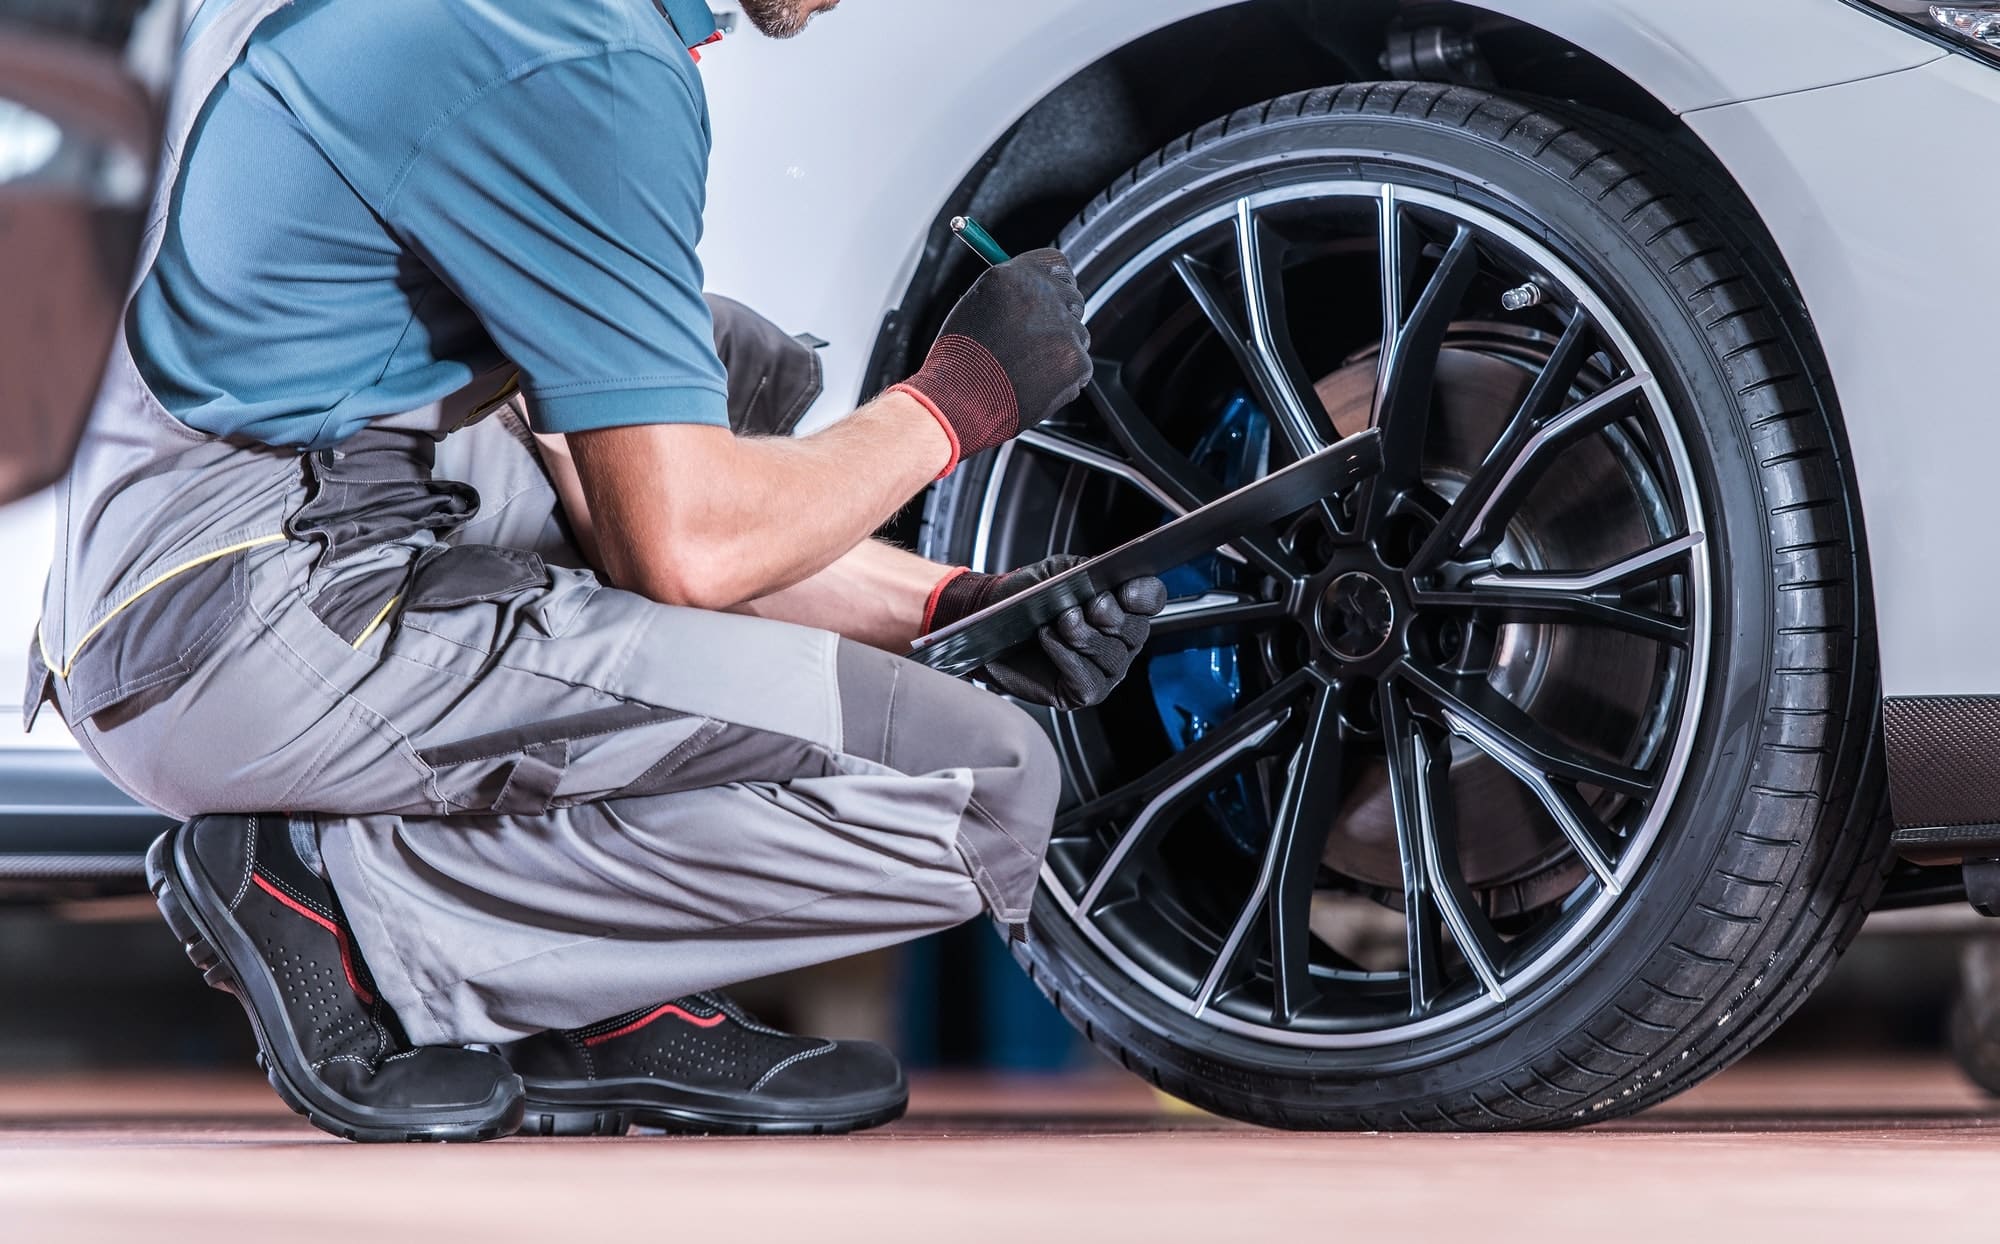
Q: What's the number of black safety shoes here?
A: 2